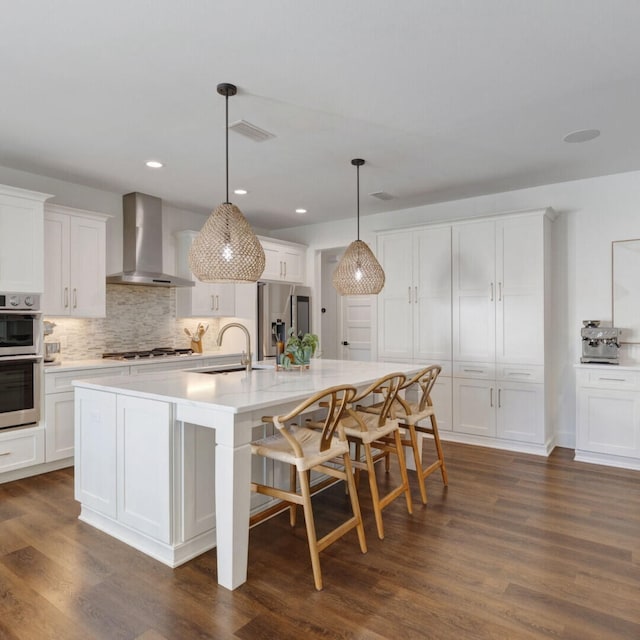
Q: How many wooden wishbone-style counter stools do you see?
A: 3